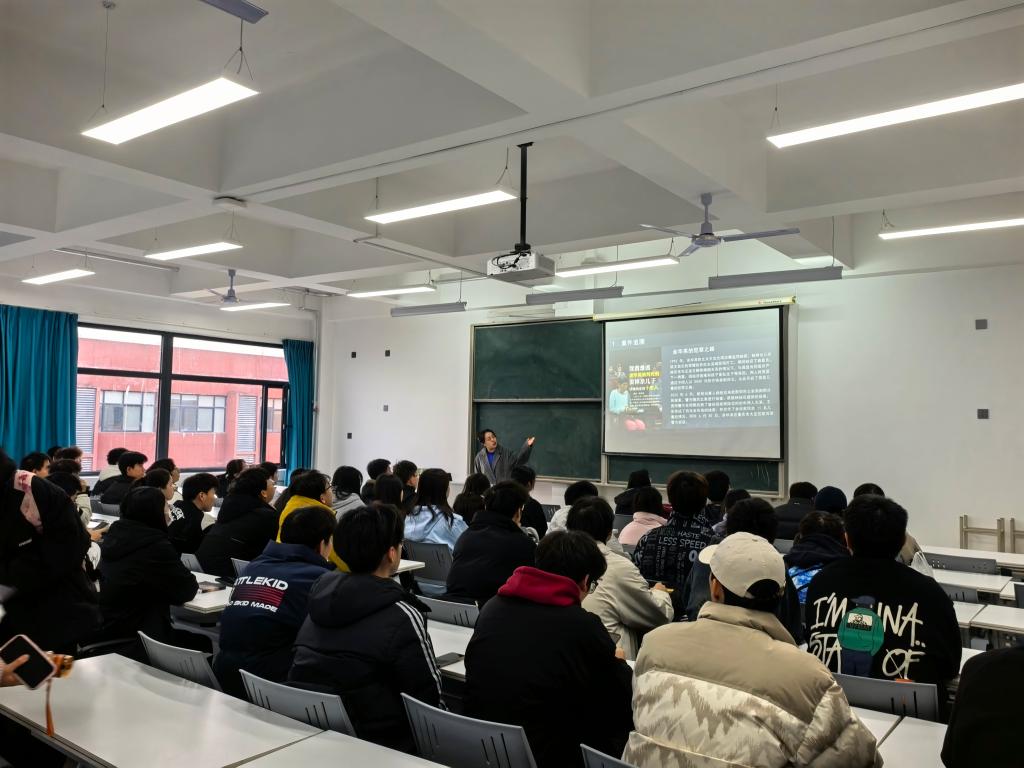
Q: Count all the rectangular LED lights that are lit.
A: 9